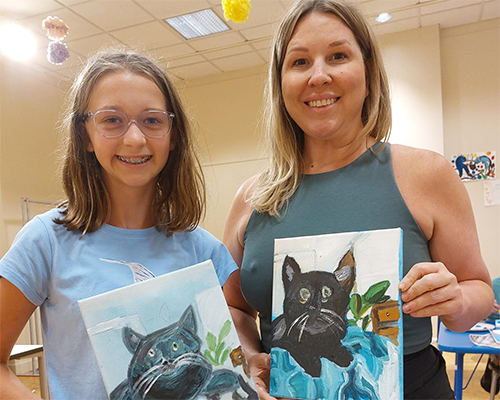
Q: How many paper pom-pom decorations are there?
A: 3